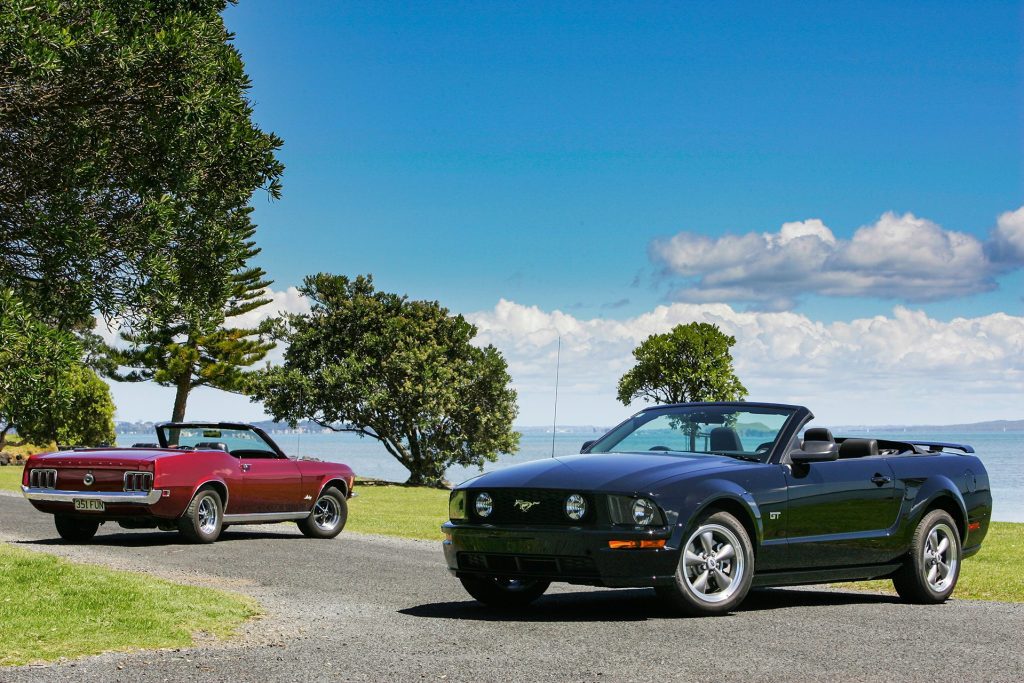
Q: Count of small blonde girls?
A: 0